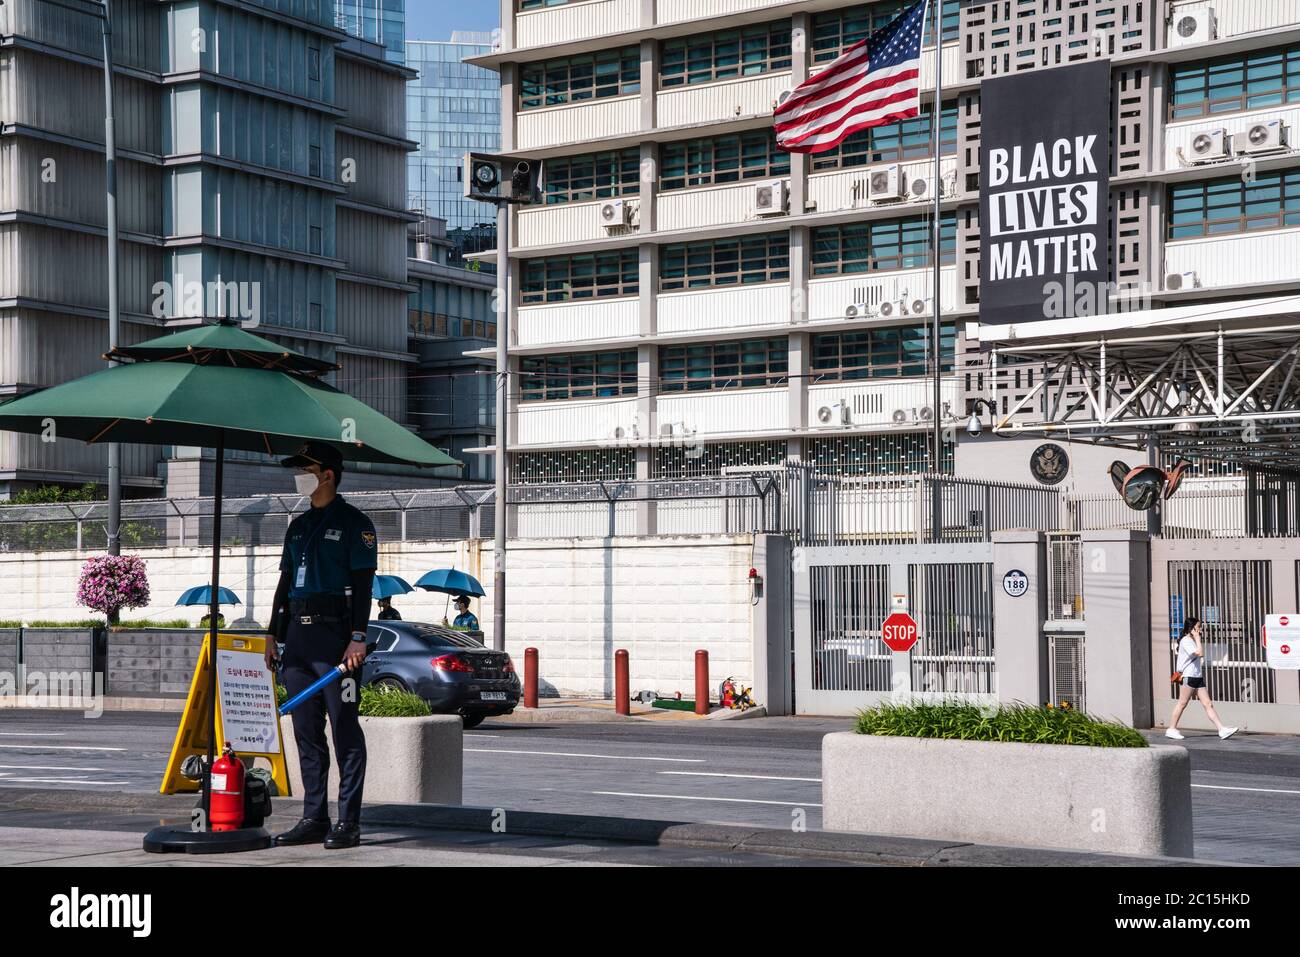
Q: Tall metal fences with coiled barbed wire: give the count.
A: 1